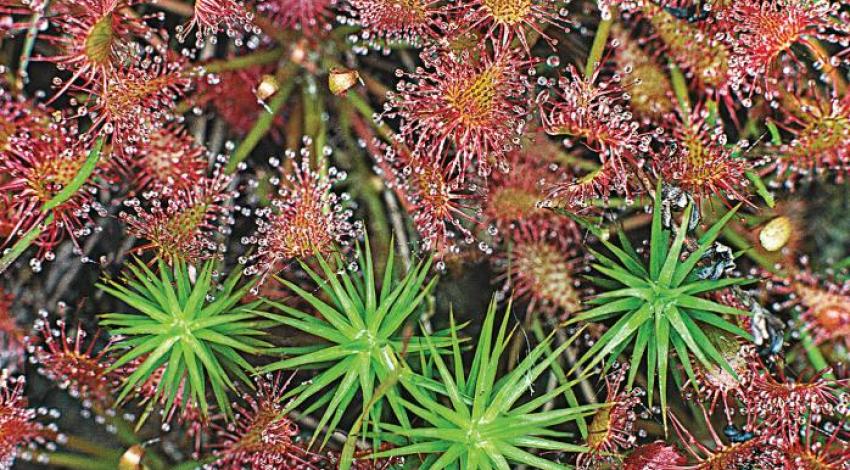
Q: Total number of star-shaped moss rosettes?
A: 4